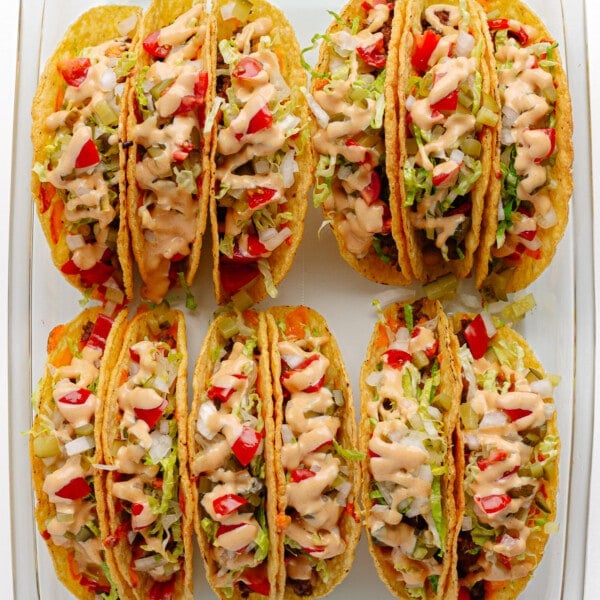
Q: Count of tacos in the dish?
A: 12